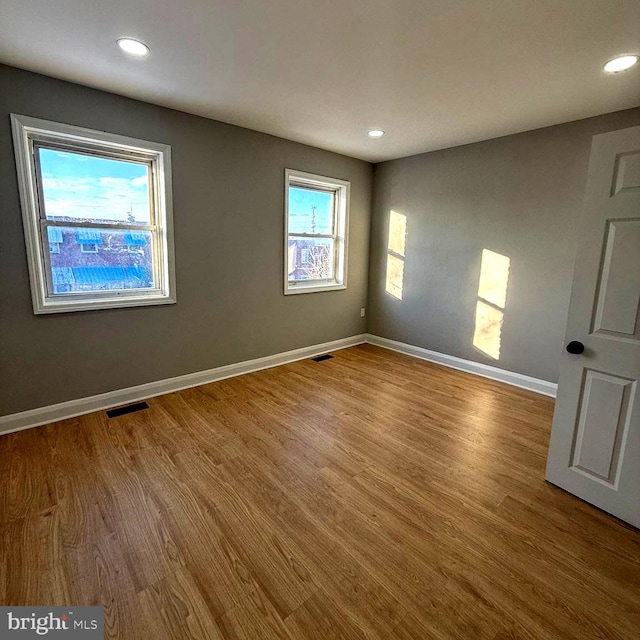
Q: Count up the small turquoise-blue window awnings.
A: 3